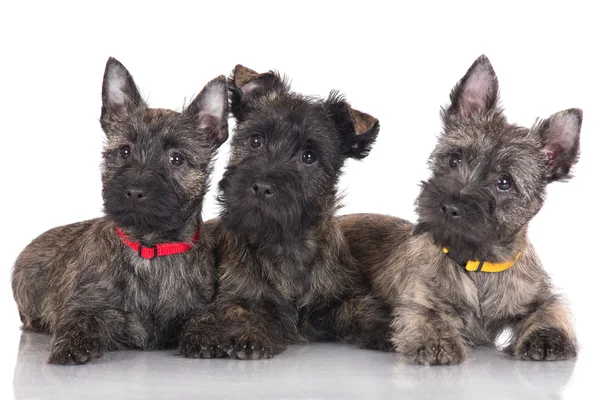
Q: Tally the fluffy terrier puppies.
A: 3